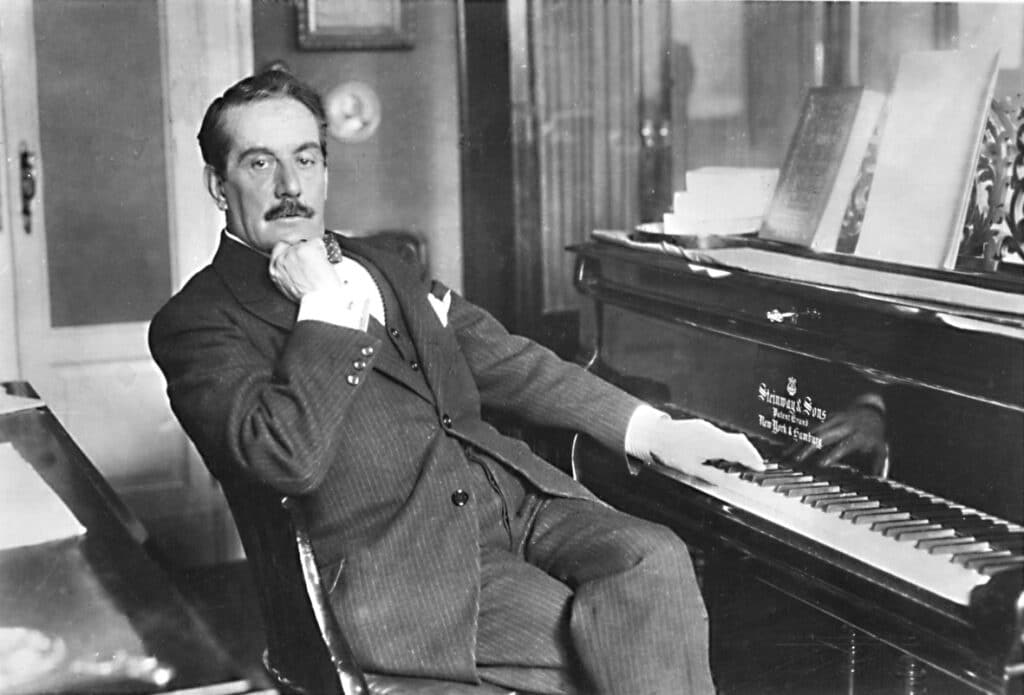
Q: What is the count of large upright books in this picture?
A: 2